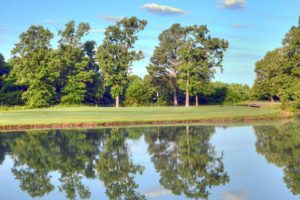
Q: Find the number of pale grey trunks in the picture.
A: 4